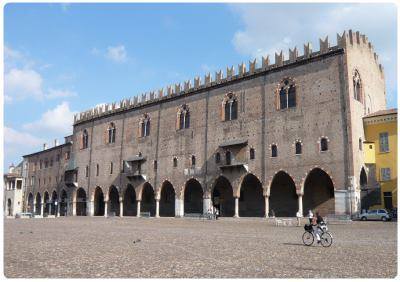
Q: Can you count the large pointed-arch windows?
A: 7